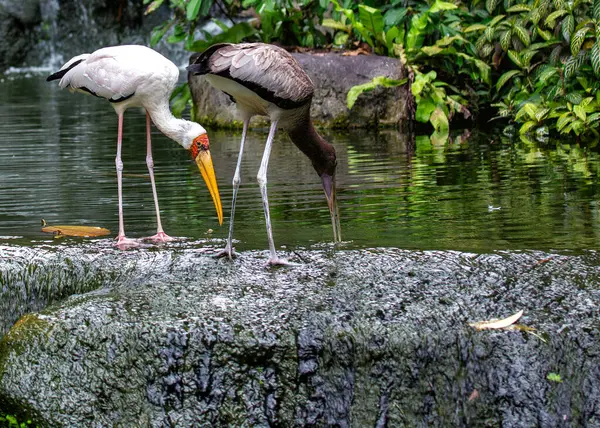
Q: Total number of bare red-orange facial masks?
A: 1